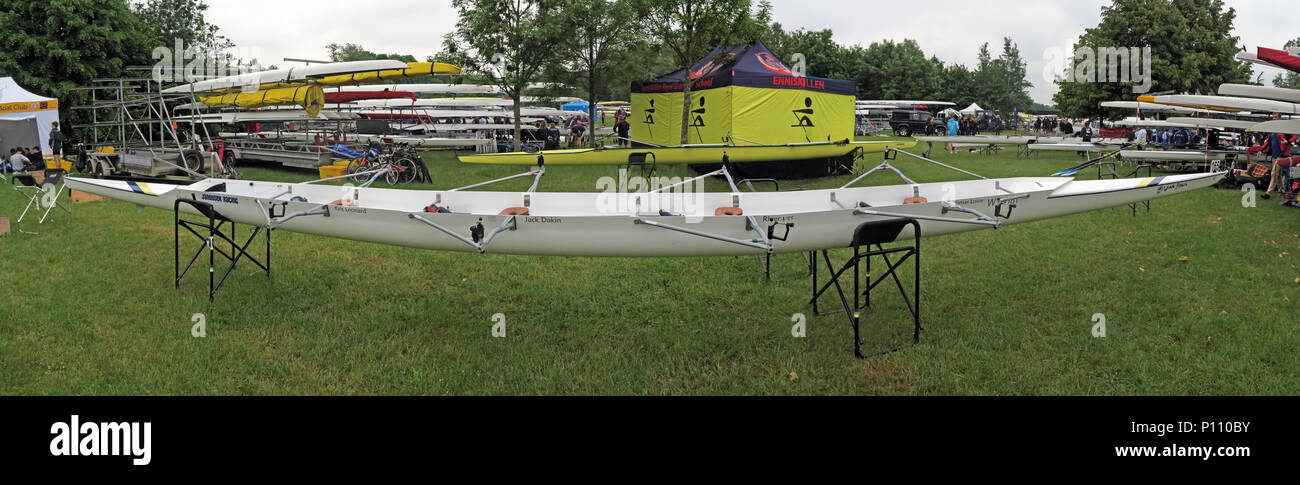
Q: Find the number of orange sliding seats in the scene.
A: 4